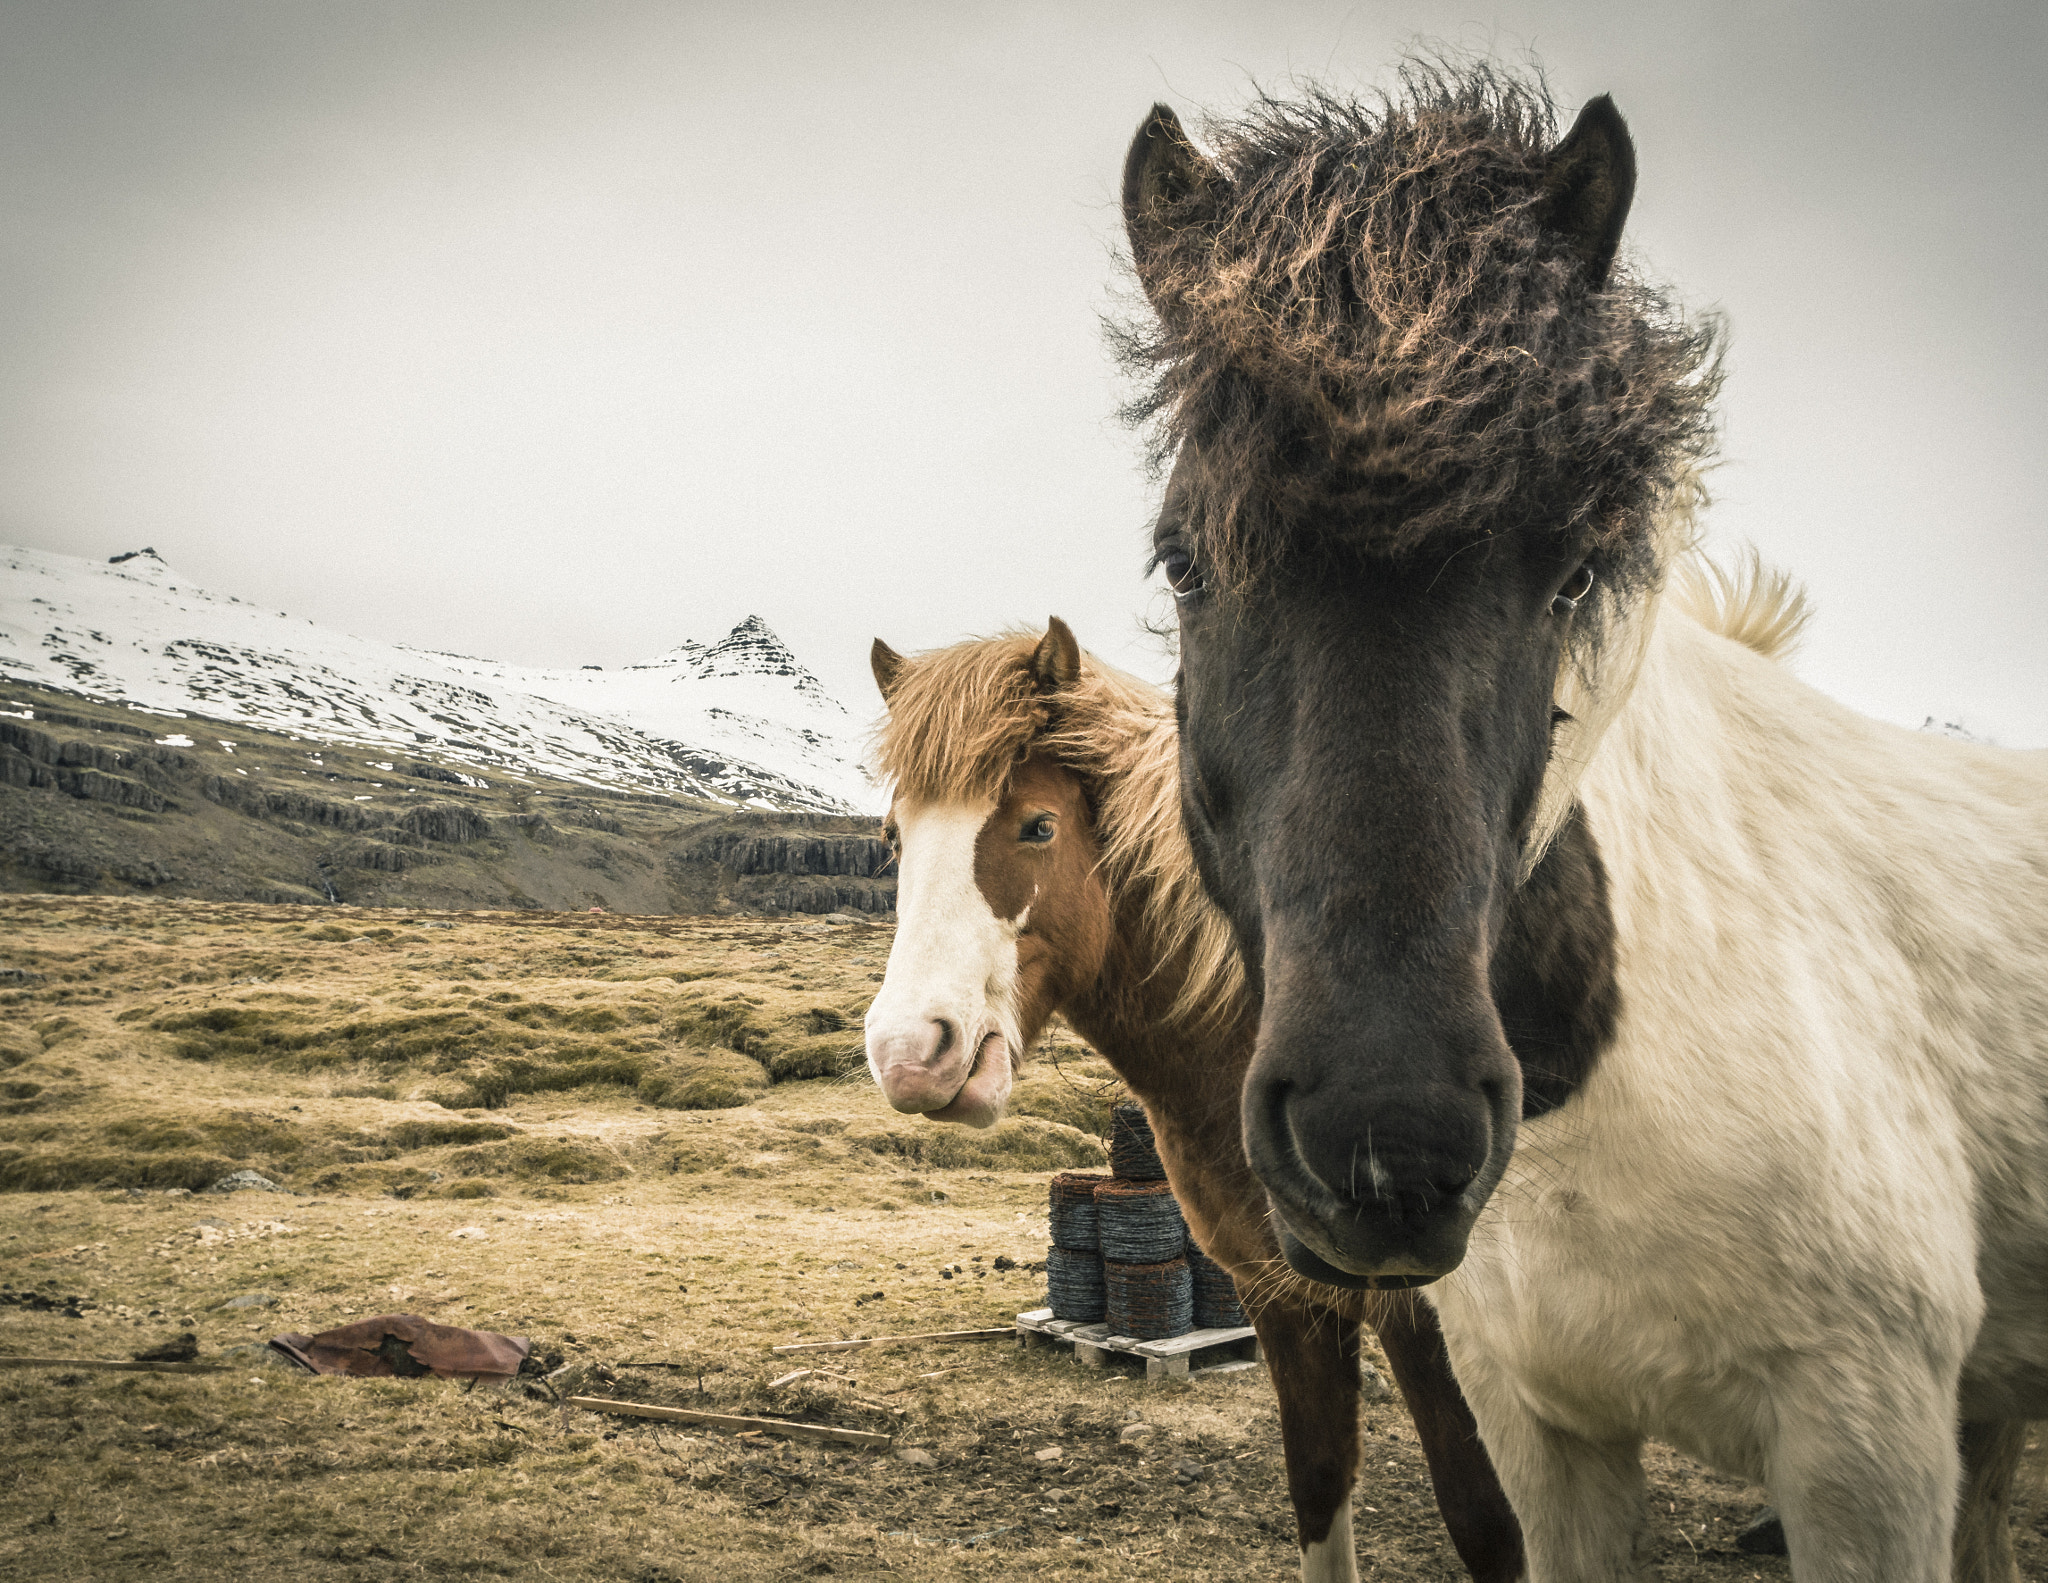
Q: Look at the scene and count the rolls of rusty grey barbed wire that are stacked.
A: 6